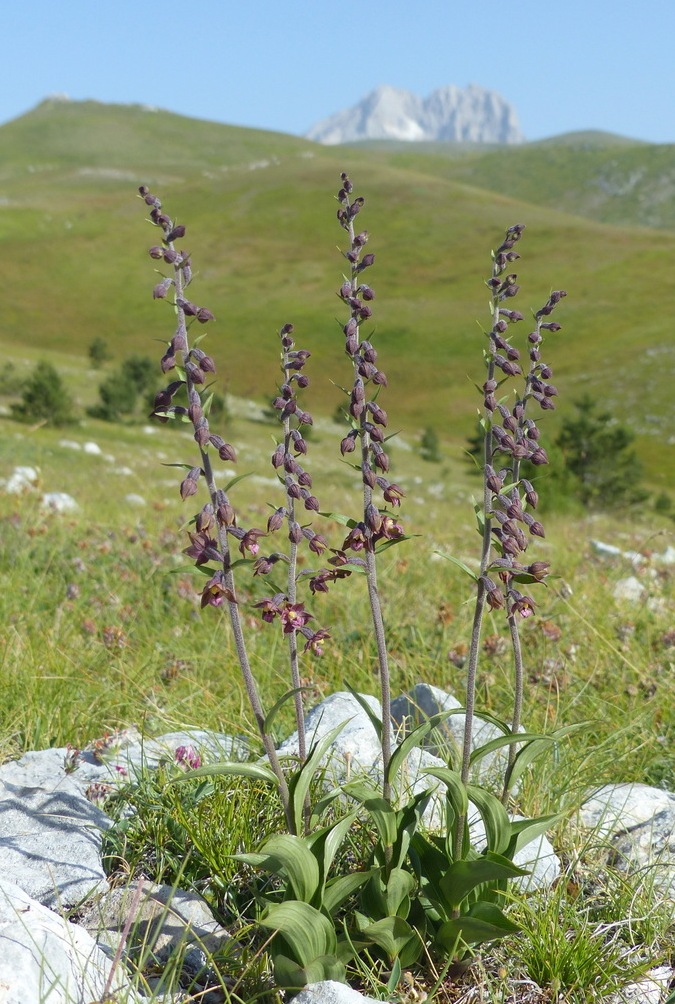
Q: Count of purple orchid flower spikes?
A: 5